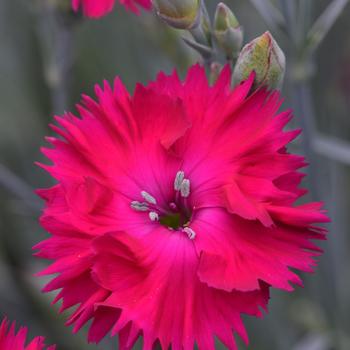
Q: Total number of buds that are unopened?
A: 3